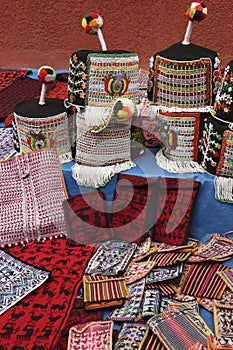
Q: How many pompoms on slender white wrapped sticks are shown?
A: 3